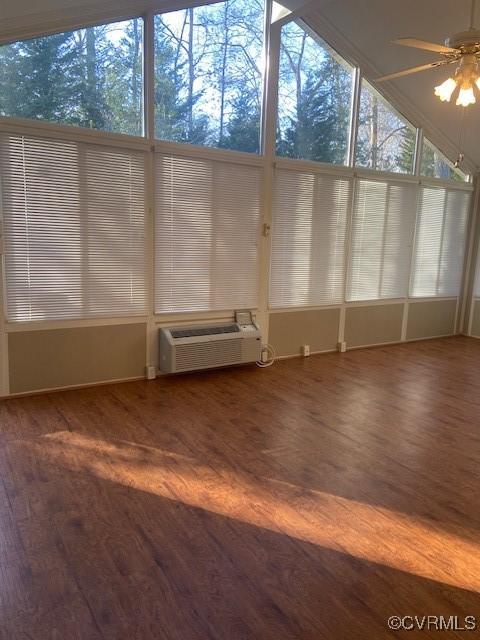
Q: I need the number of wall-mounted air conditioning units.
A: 1